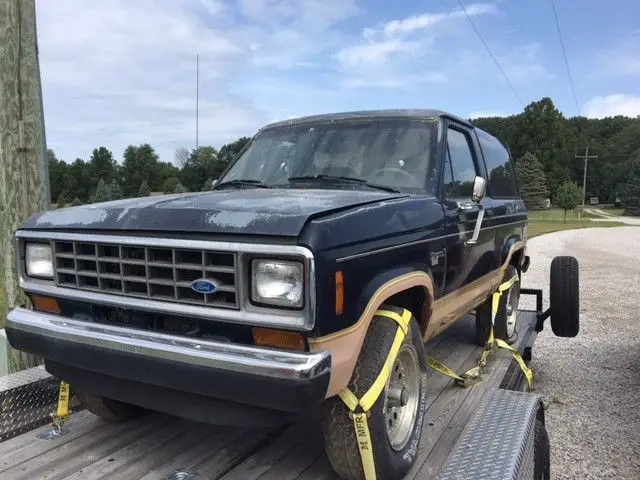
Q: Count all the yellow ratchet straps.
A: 3